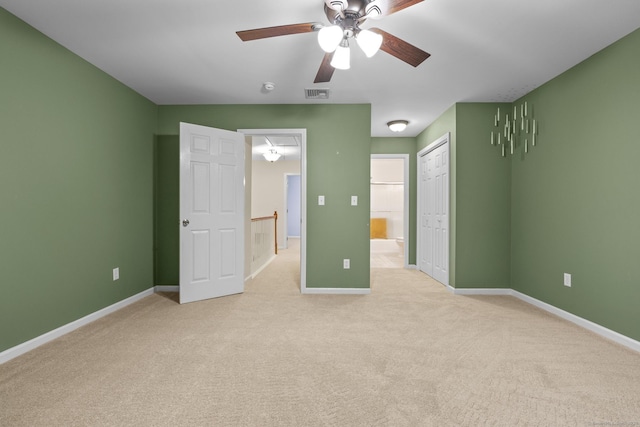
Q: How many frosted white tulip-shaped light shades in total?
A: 3